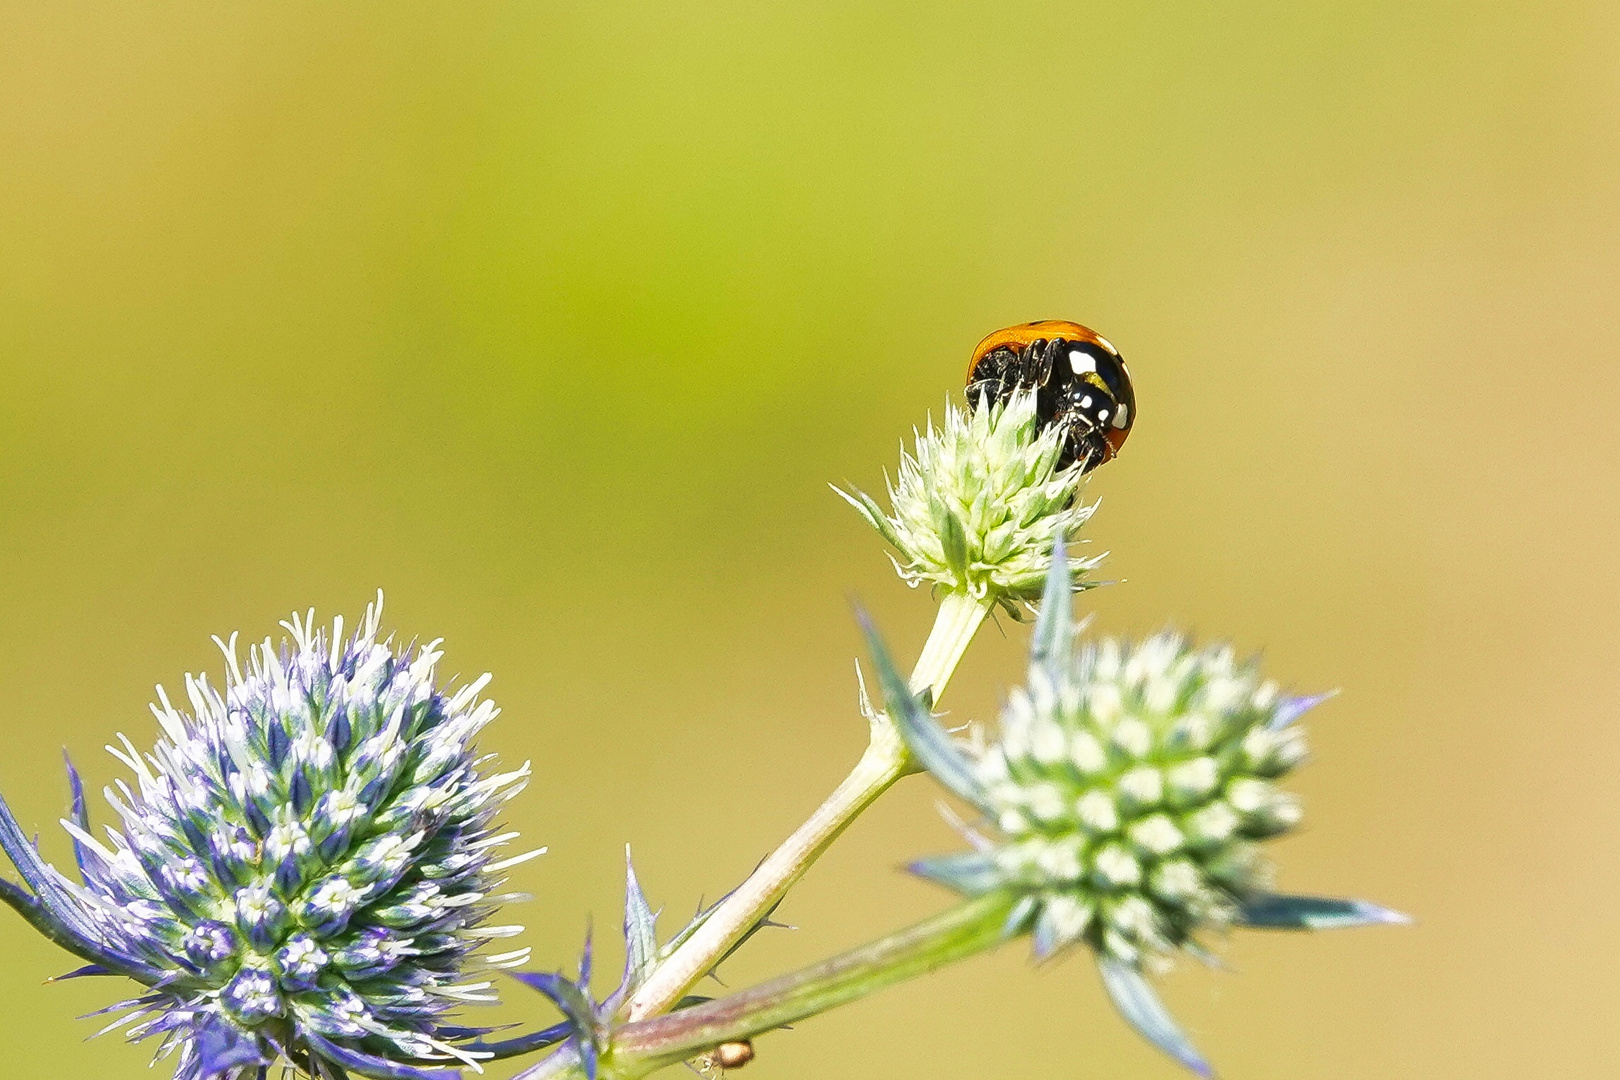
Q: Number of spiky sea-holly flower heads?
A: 3